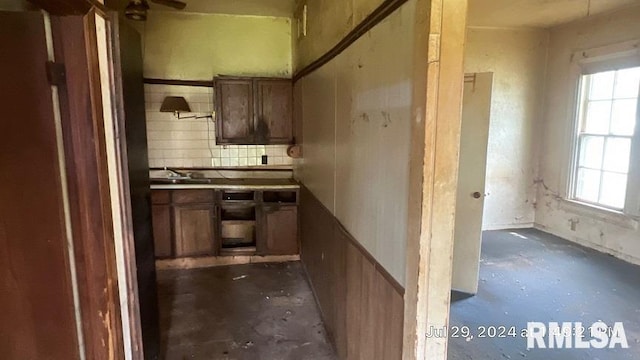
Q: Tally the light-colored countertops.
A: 1